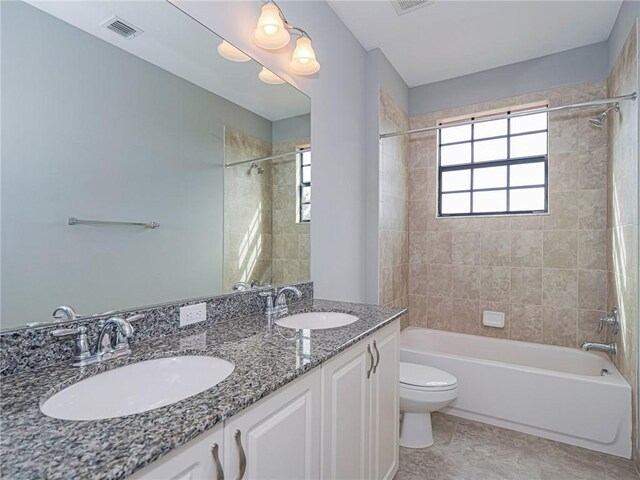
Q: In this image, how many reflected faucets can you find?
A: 2